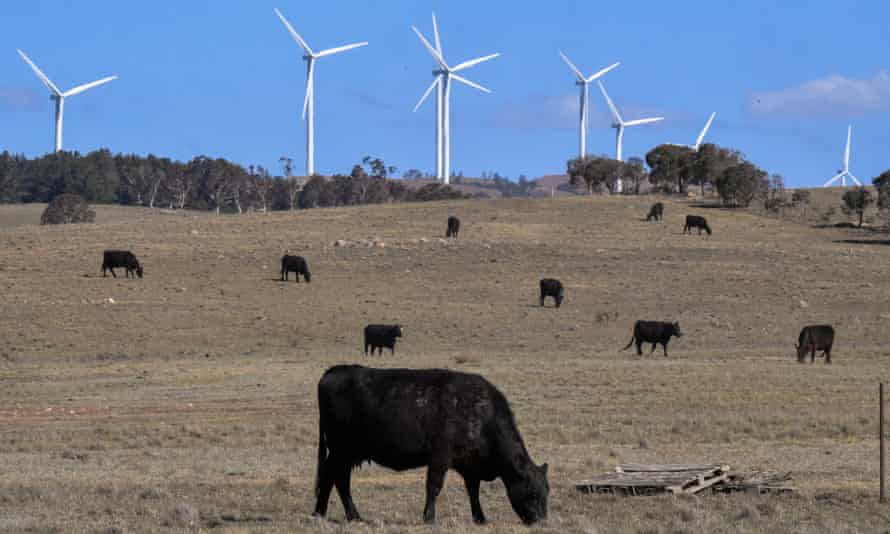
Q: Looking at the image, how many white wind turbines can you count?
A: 8